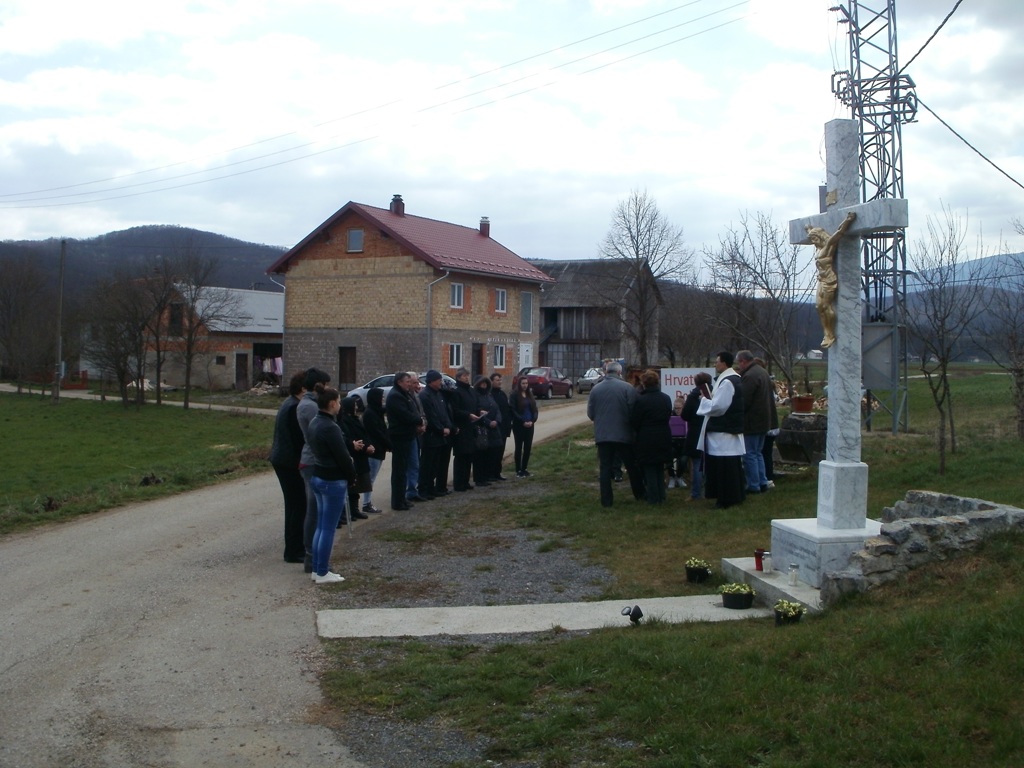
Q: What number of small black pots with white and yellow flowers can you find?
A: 3